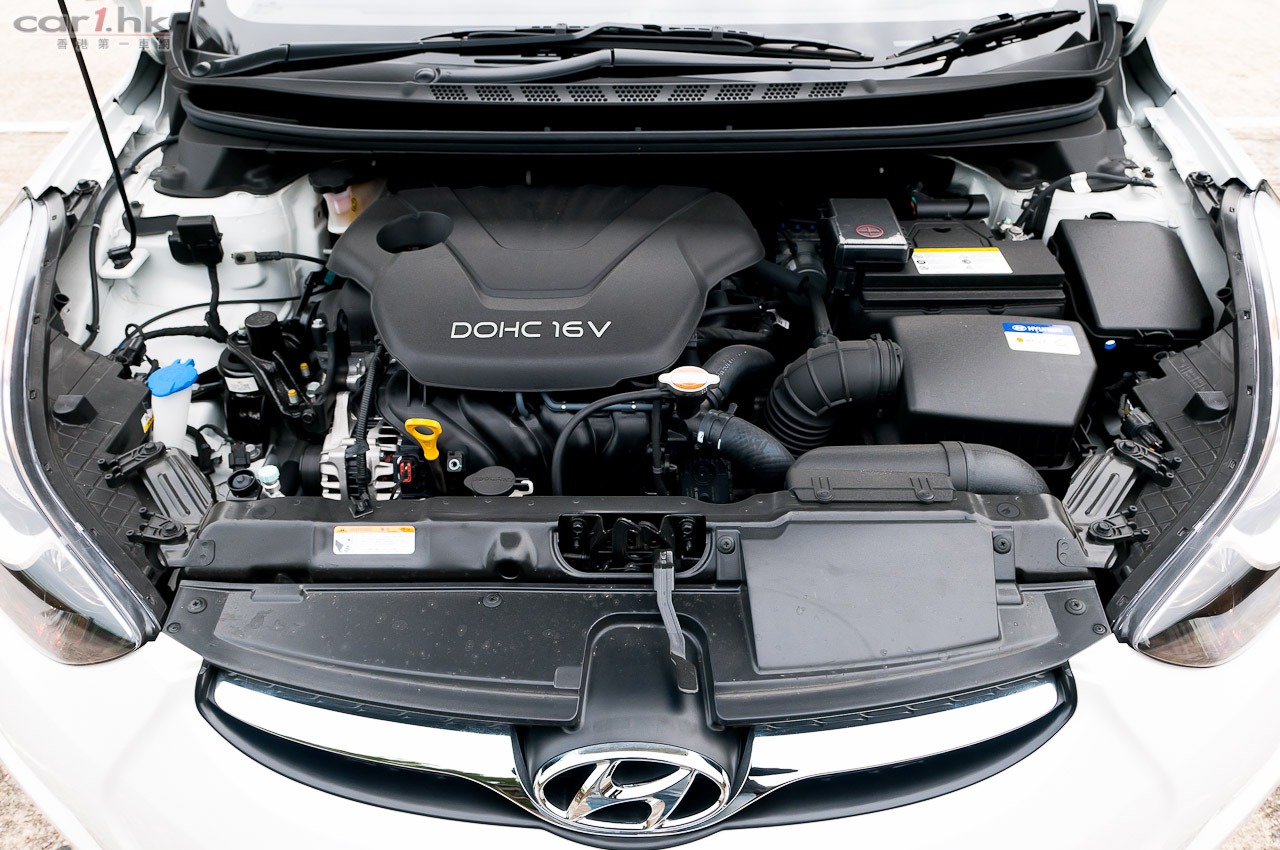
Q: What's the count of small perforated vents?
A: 9